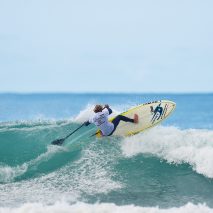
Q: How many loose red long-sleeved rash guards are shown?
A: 0